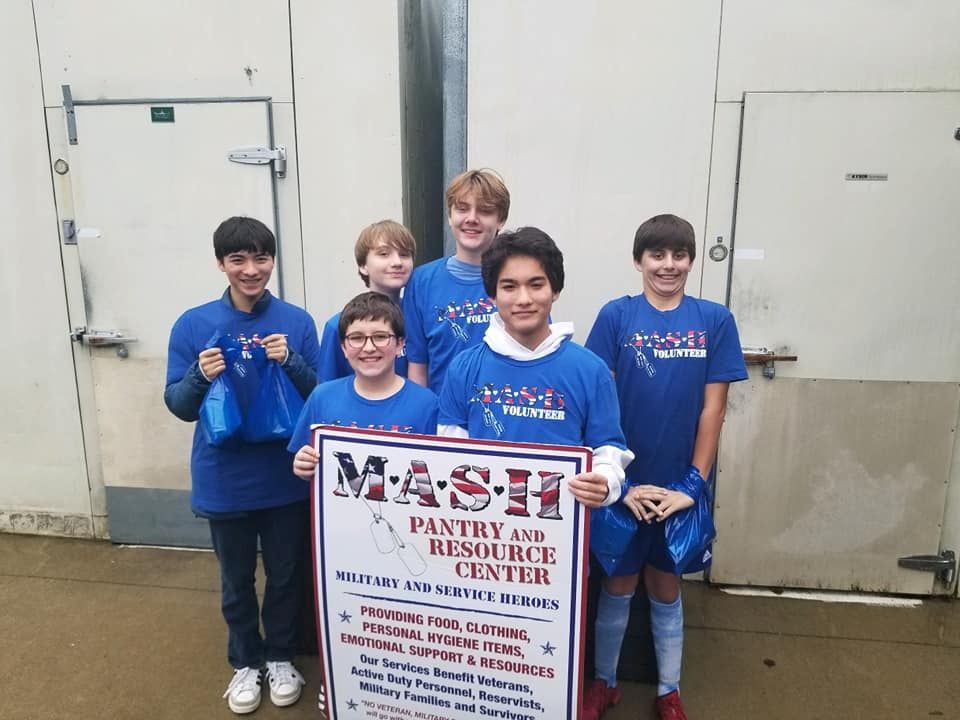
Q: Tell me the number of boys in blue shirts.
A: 6